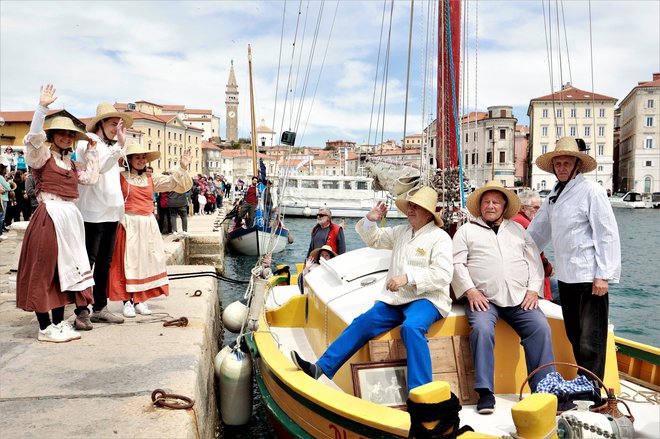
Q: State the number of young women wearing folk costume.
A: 2